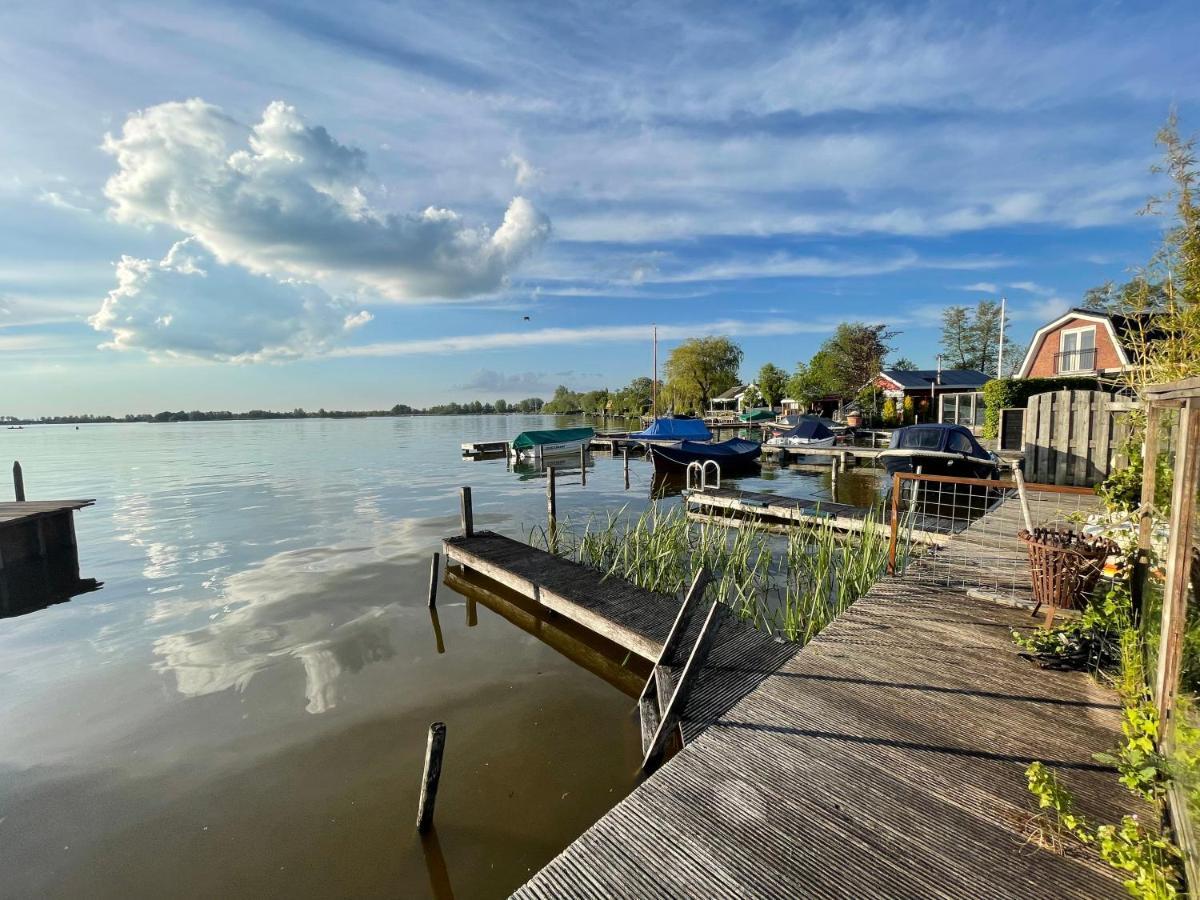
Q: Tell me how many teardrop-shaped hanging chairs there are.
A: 0